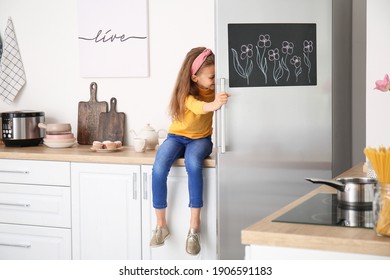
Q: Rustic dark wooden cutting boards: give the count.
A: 2